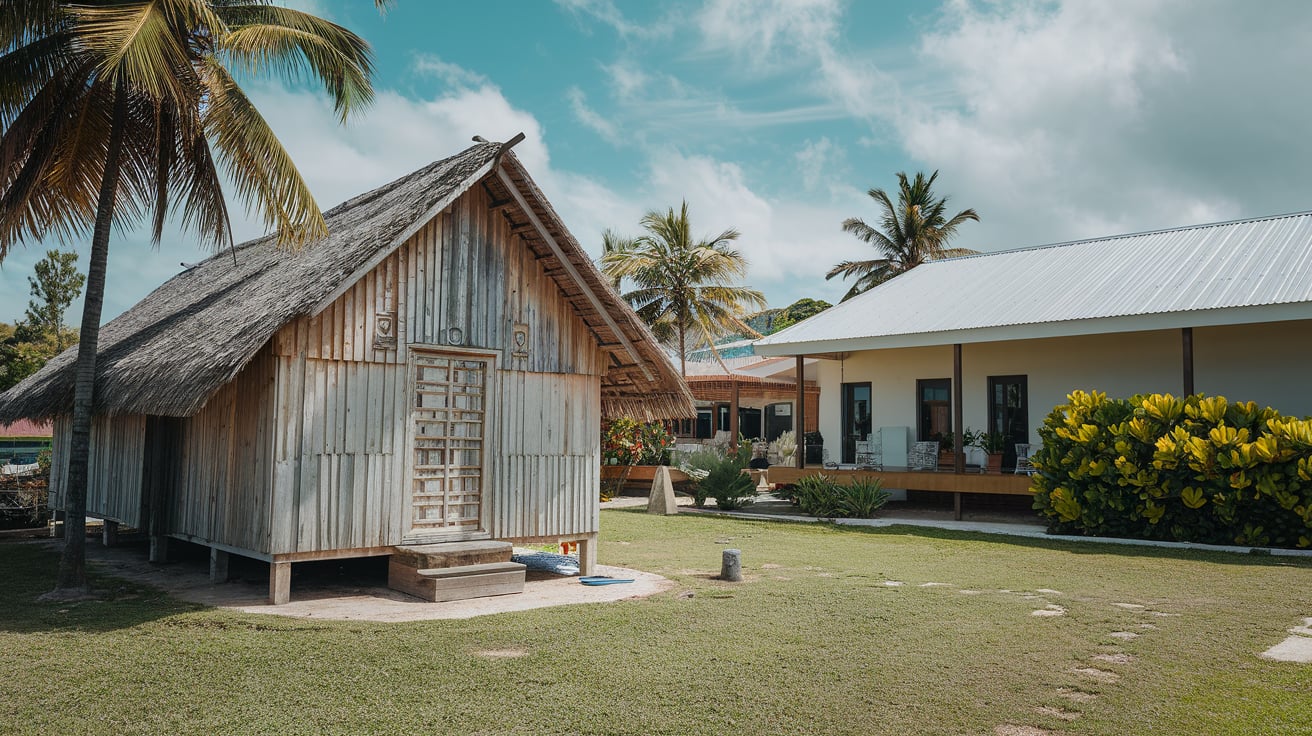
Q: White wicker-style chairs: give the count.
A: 3